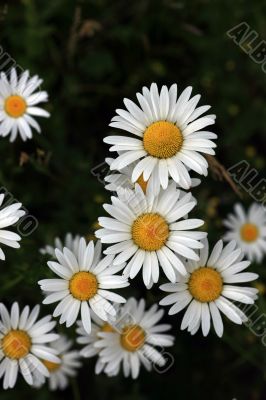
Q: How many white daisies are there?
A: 13